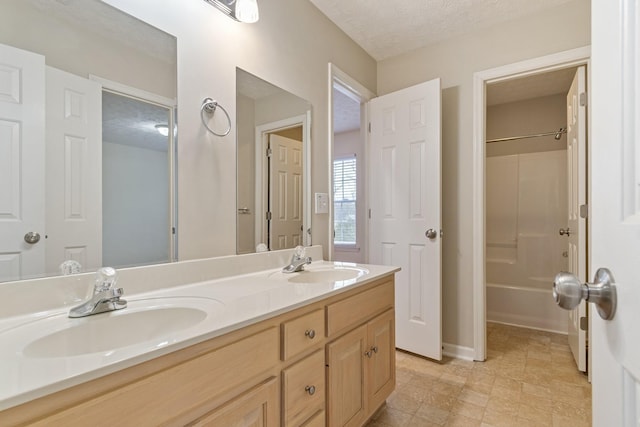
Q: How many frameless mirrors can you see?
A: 2